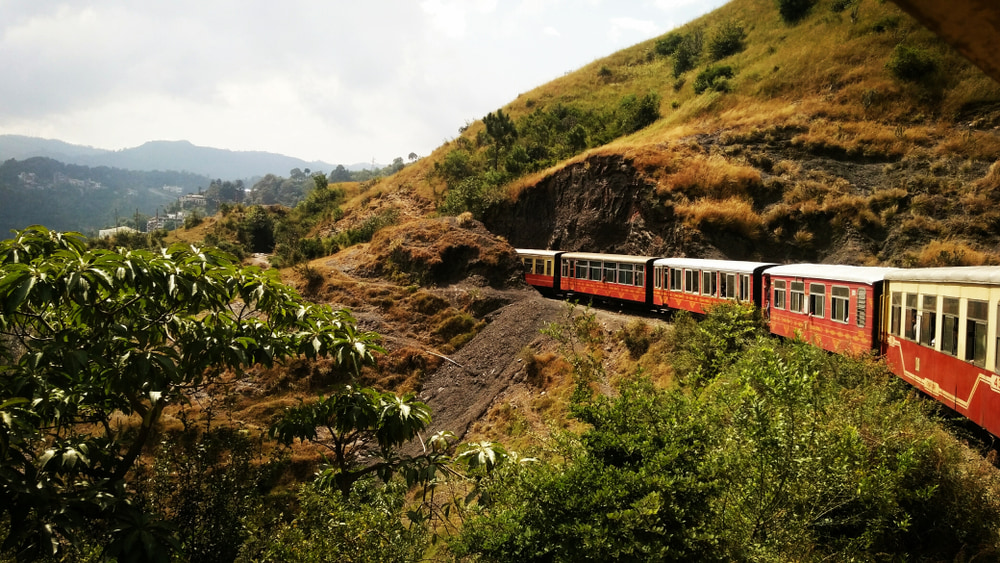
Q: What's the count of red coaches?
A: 3